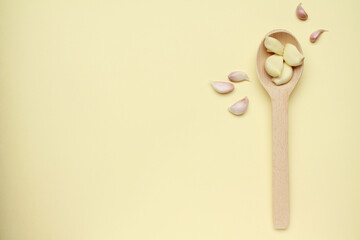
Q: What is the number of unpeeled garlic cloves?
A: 5